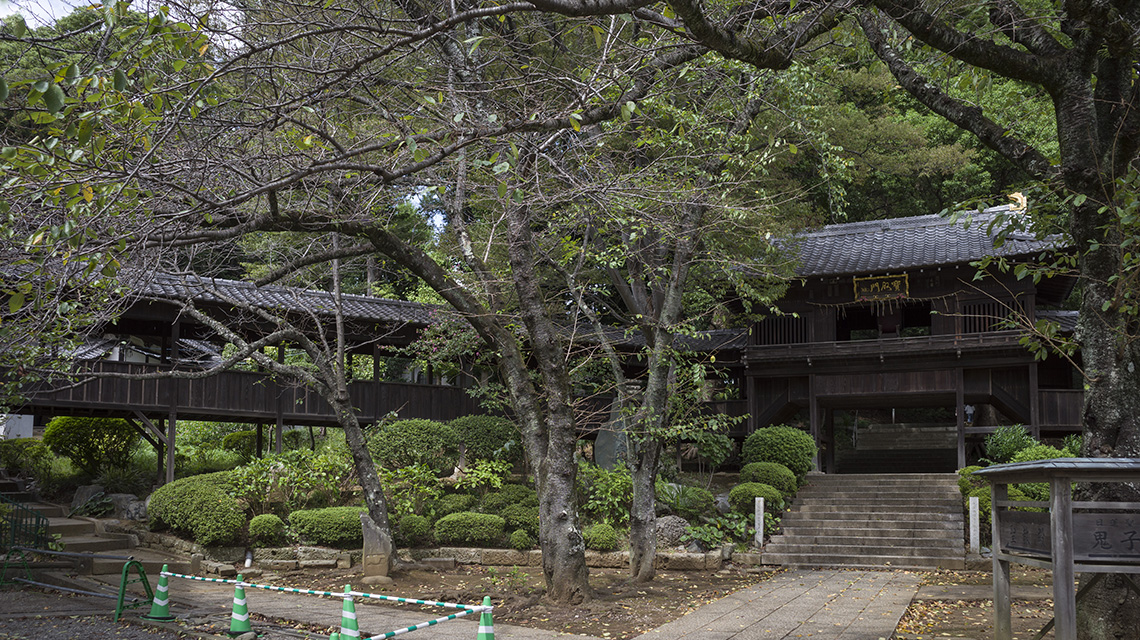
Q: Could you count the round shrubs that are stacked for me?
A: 3